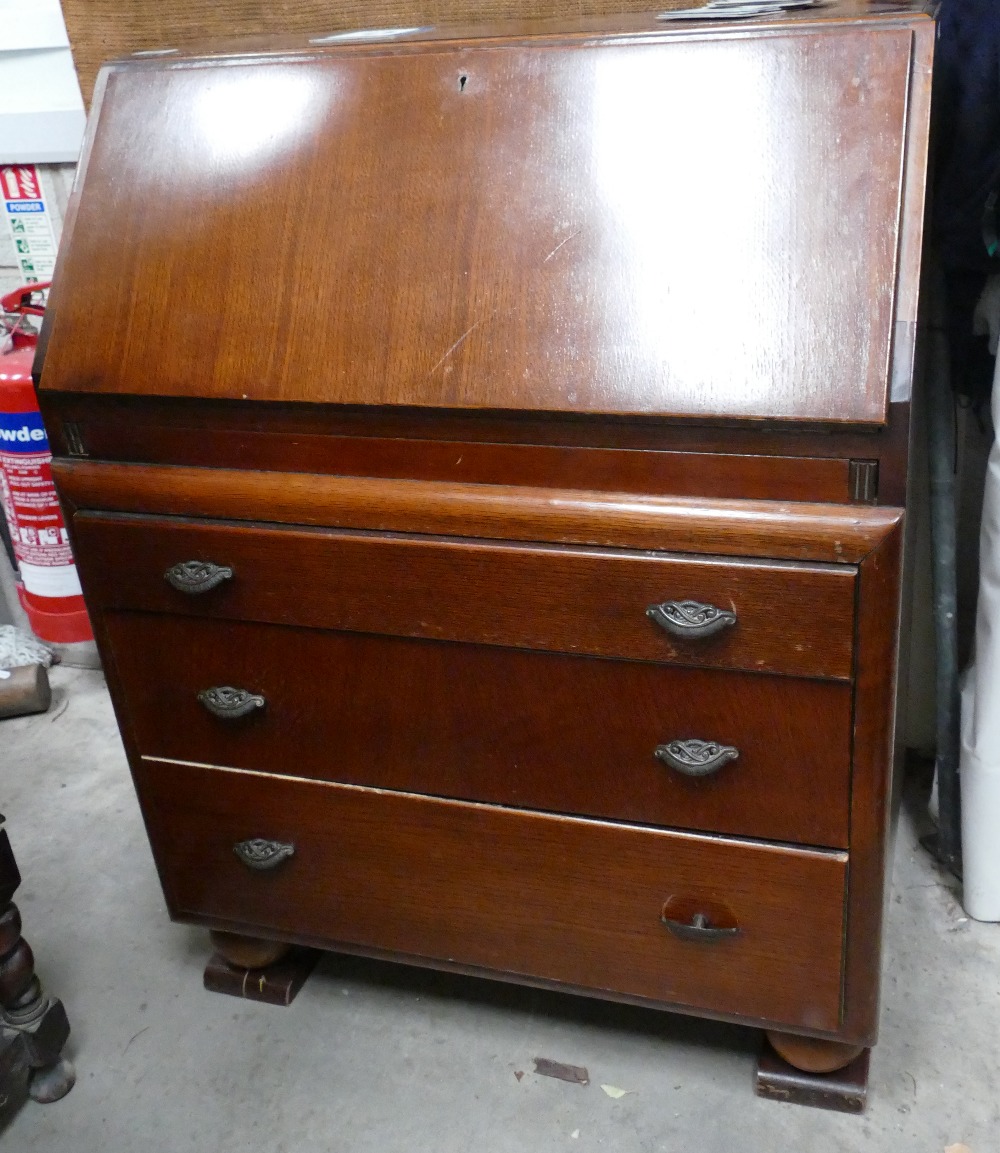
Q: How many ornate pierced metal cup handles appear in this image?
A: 5